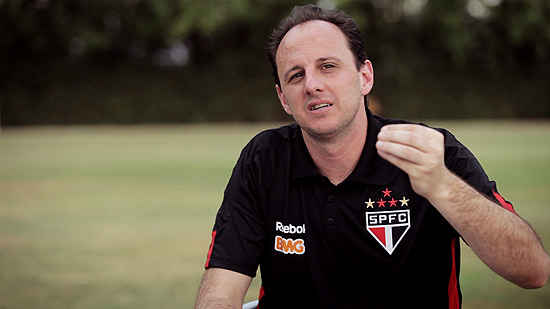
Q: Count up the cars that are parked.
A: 0